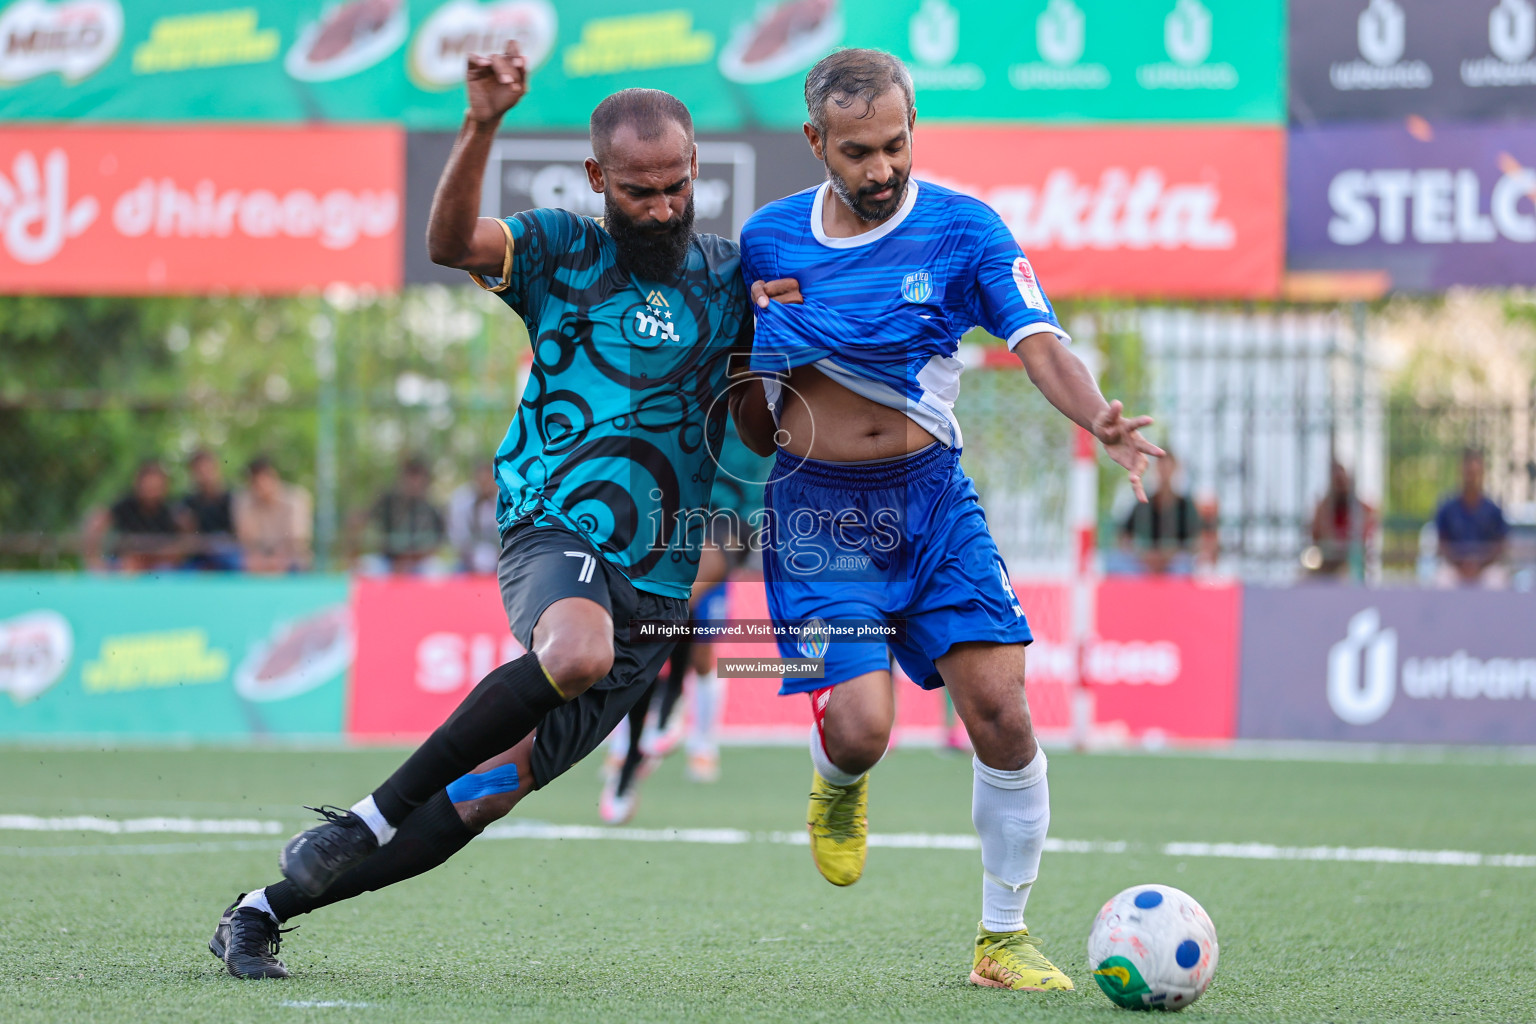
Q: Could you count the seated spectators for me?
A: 8